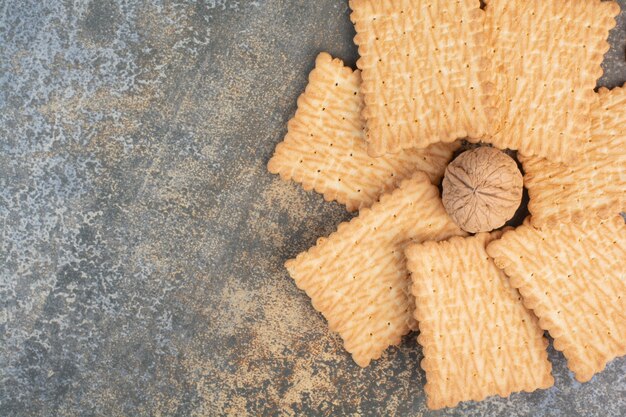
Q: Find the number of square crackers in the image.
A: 7